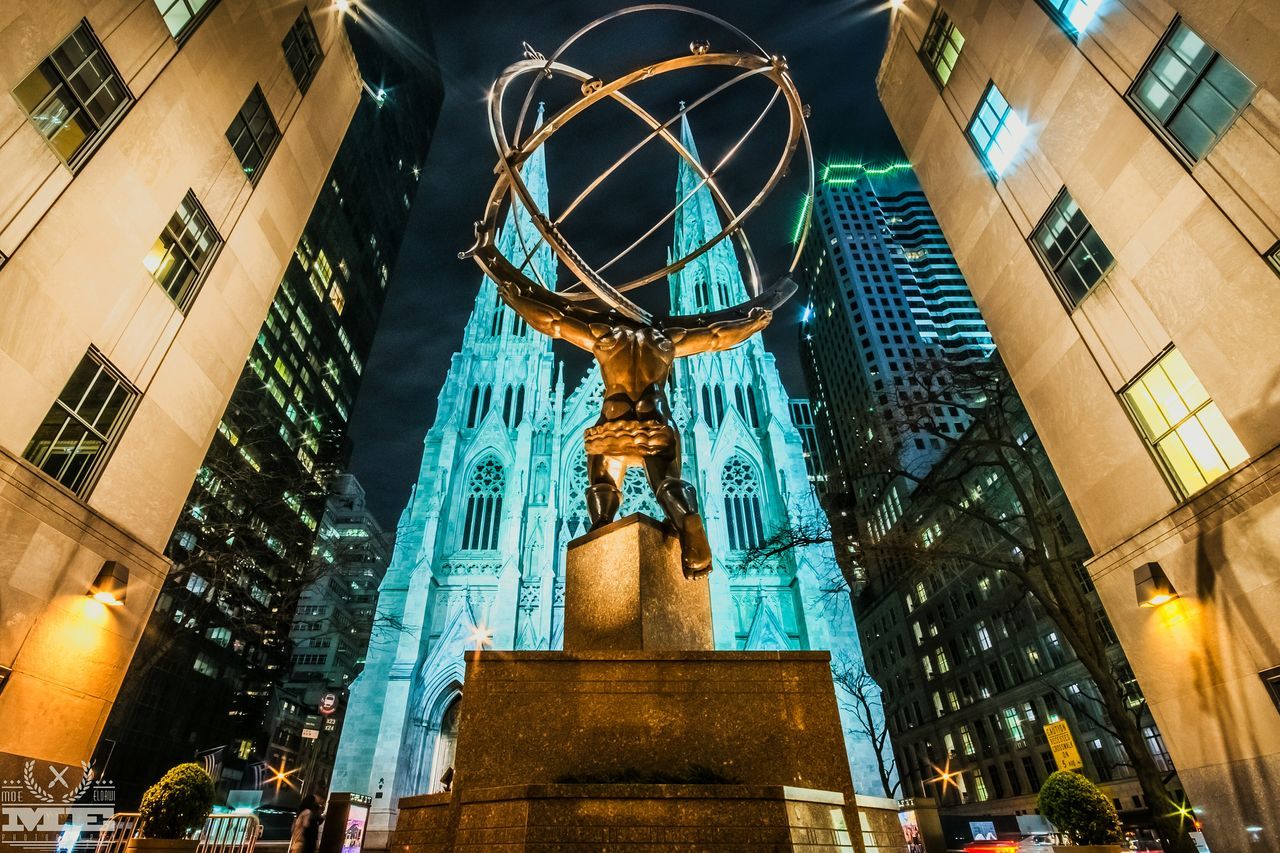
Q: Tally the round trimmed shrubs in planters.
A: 2